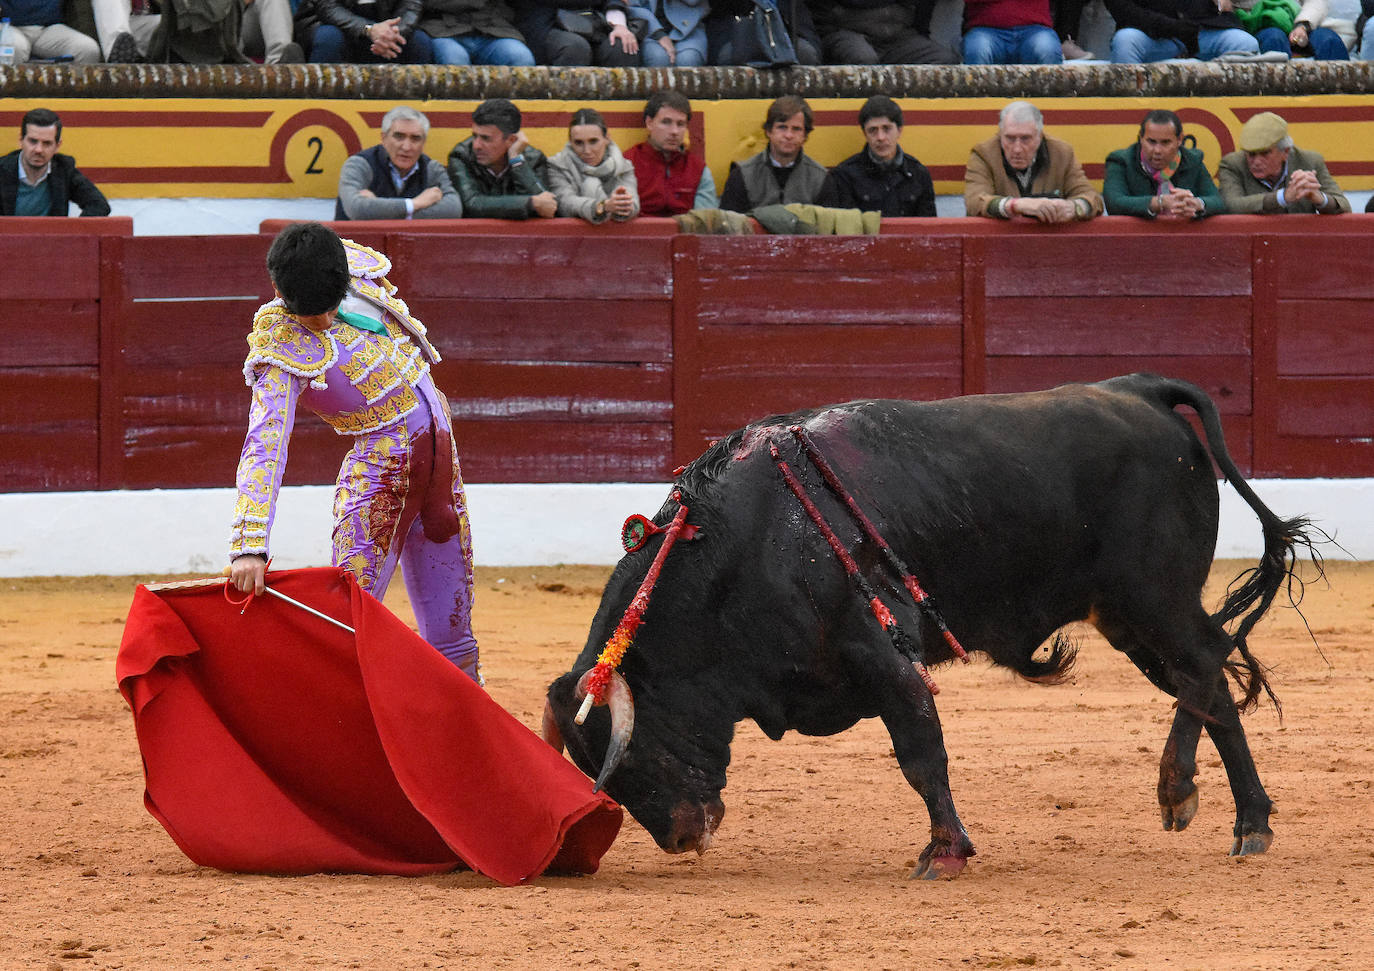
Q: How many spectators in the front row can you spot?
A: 10